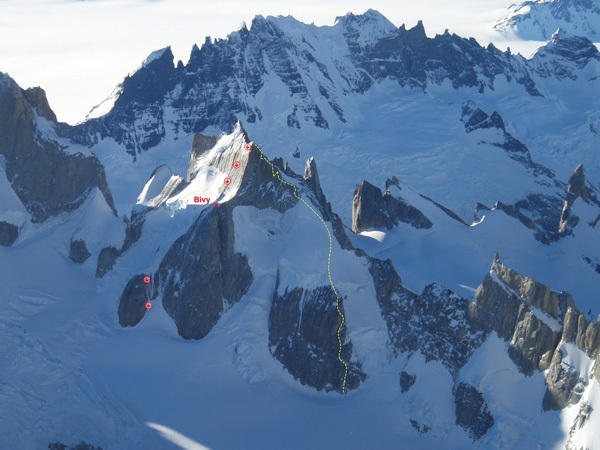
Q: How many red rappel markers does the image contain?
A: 5